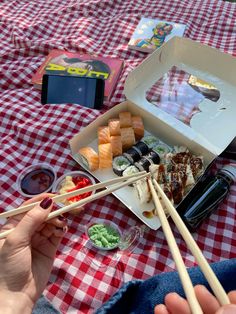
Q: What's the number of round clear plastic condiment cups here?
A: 3